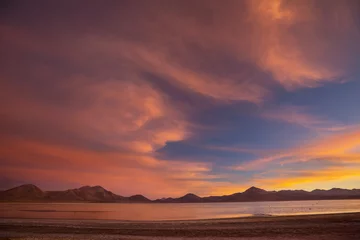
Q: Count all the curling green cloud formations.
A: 0